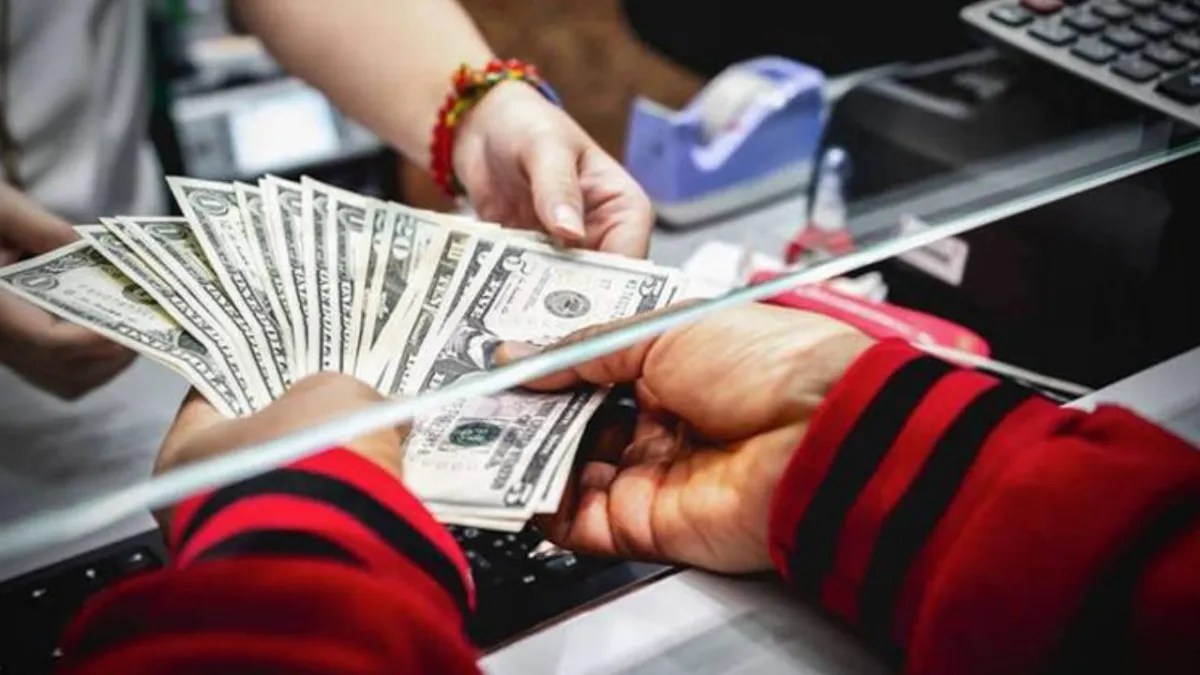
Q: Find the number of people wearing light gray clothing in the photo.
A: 1